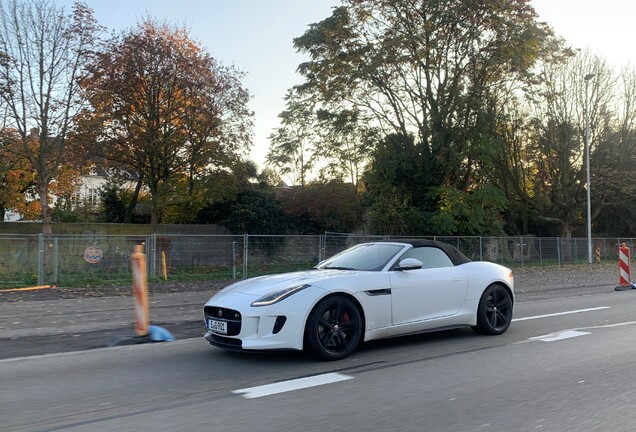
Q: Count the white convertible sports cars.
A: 1